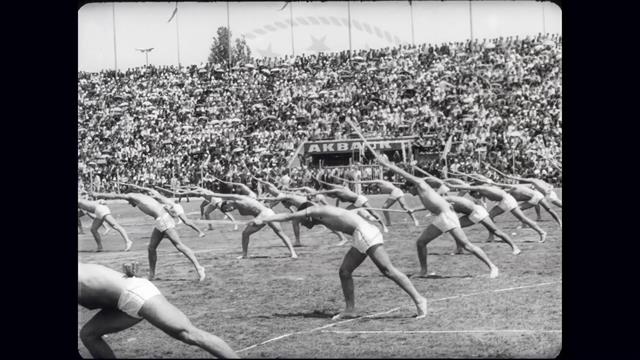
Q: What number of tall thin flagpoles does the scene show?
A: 8